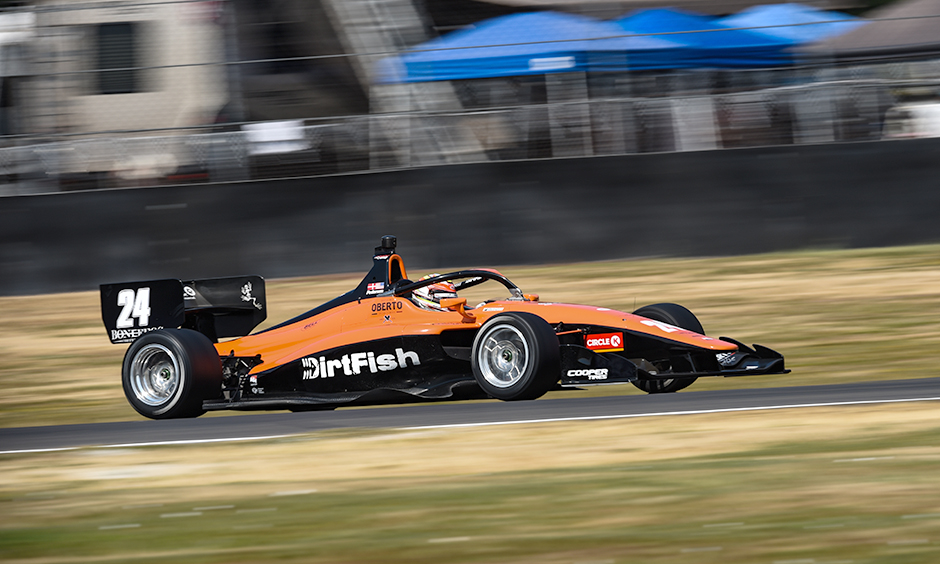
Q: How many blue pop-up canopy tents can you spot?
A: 3